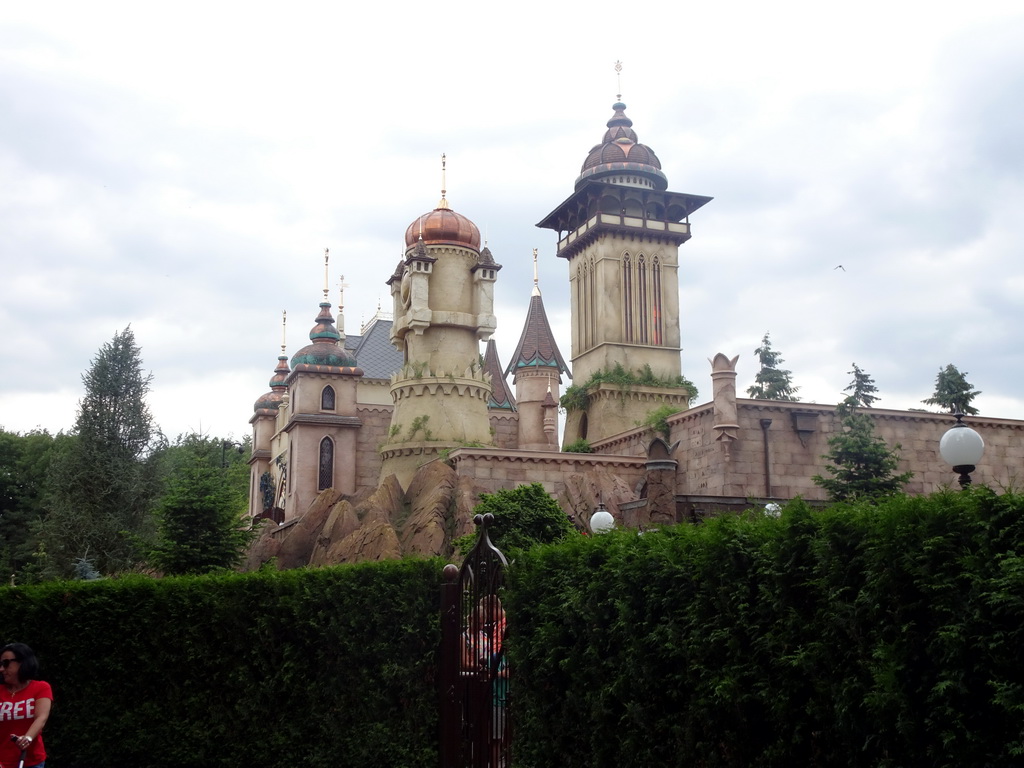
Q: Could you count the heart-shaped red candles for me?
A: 0